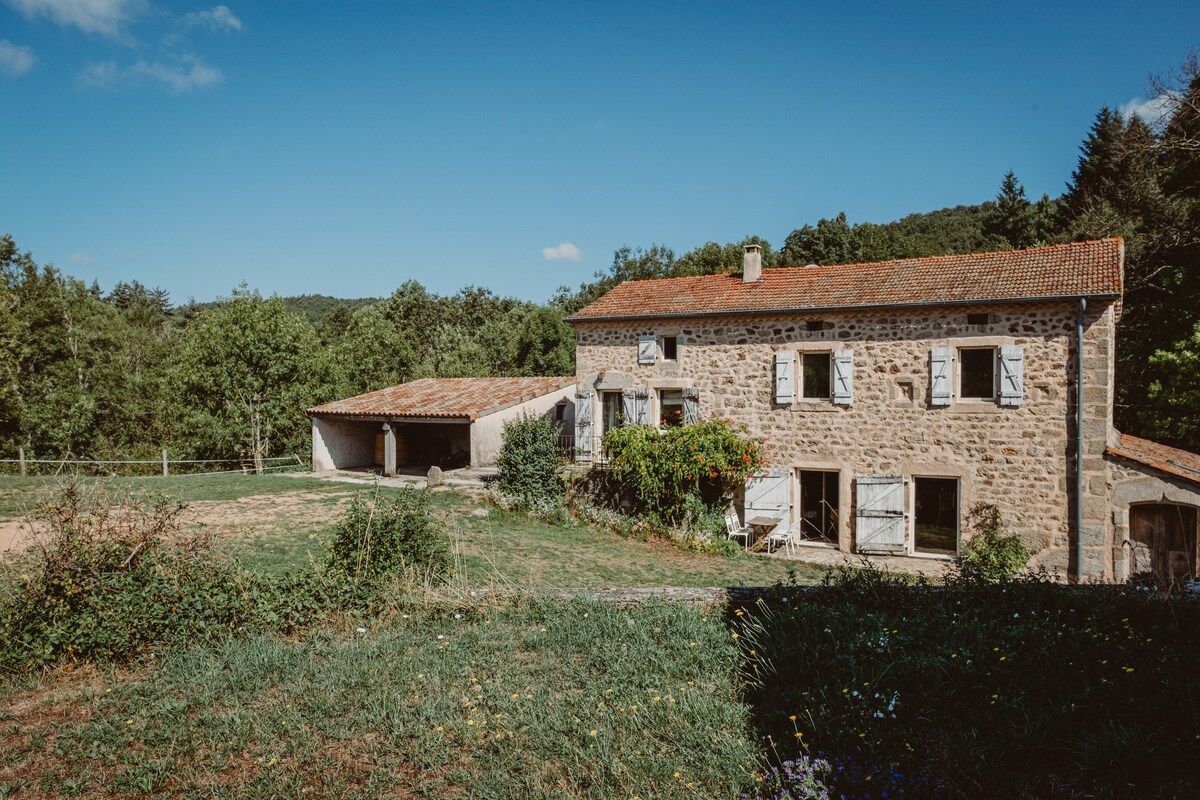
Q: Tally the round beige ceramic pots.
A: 0